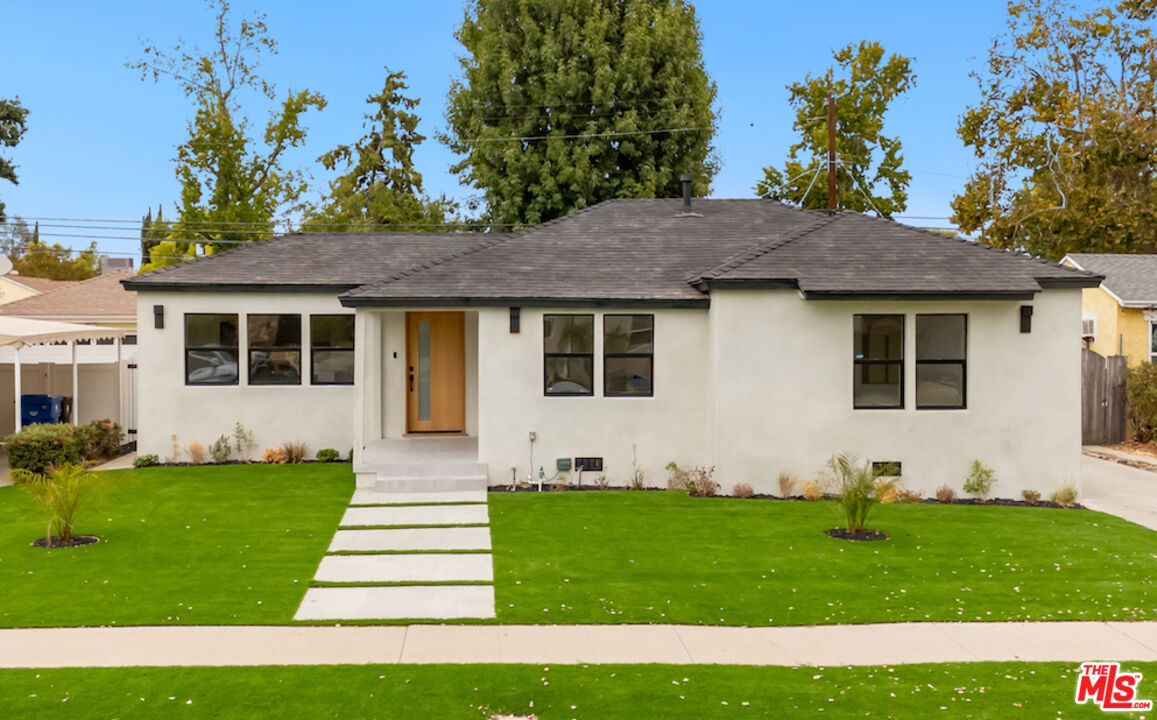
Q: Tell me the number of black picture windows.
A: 7